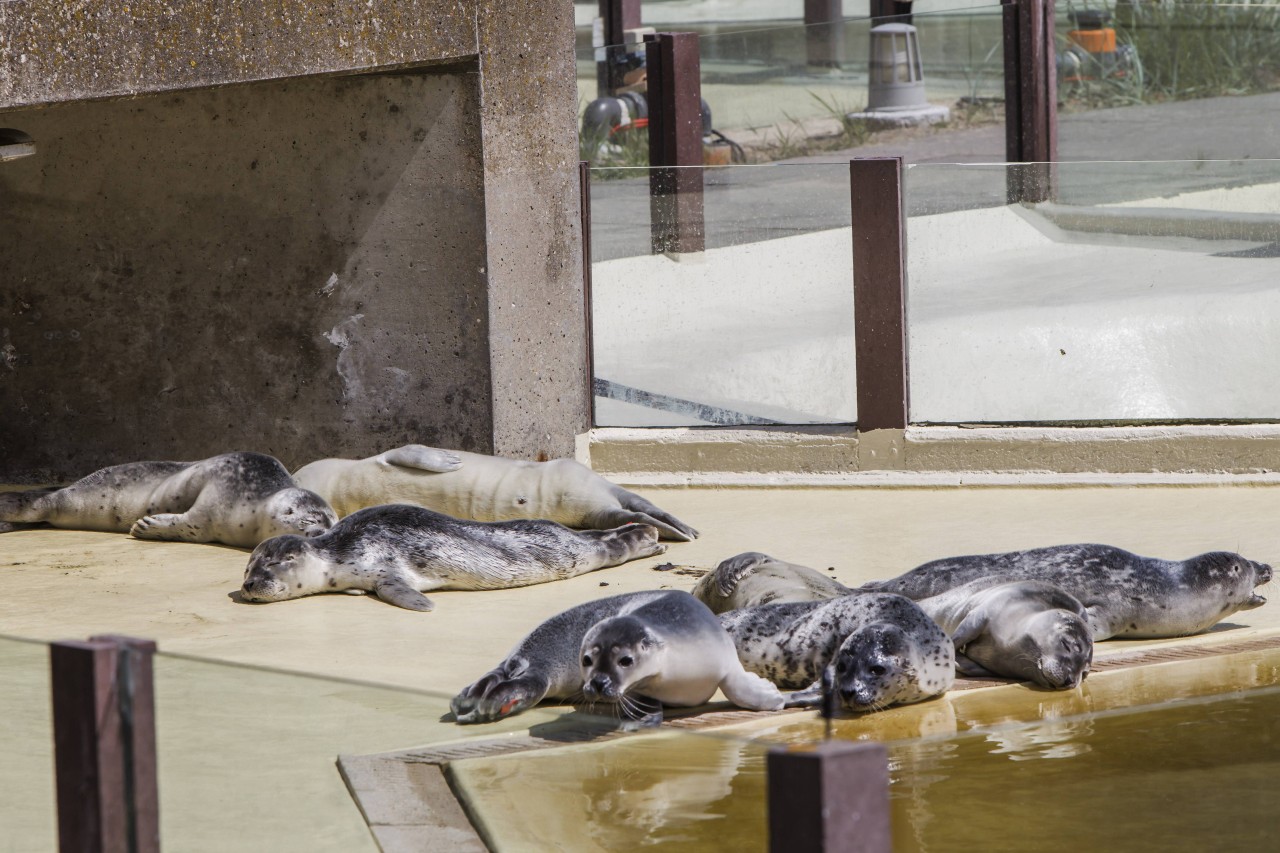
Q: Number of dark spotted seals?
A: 4